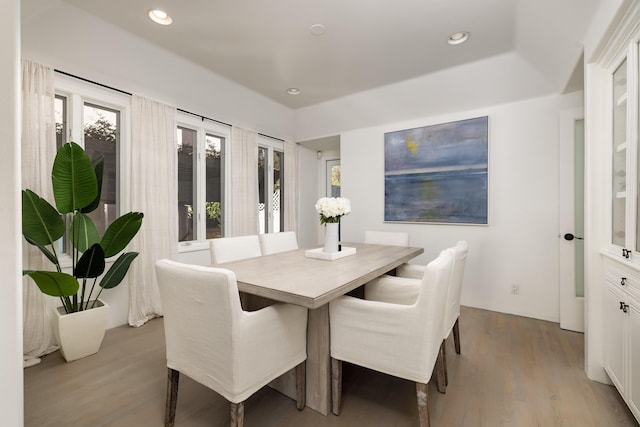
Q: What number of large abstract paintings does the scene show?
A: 1